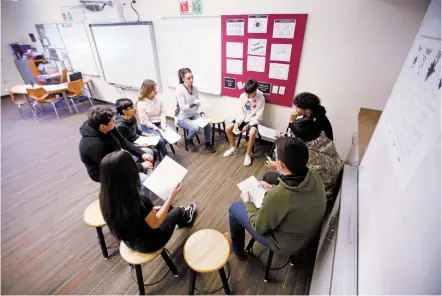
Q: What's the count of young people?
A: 9